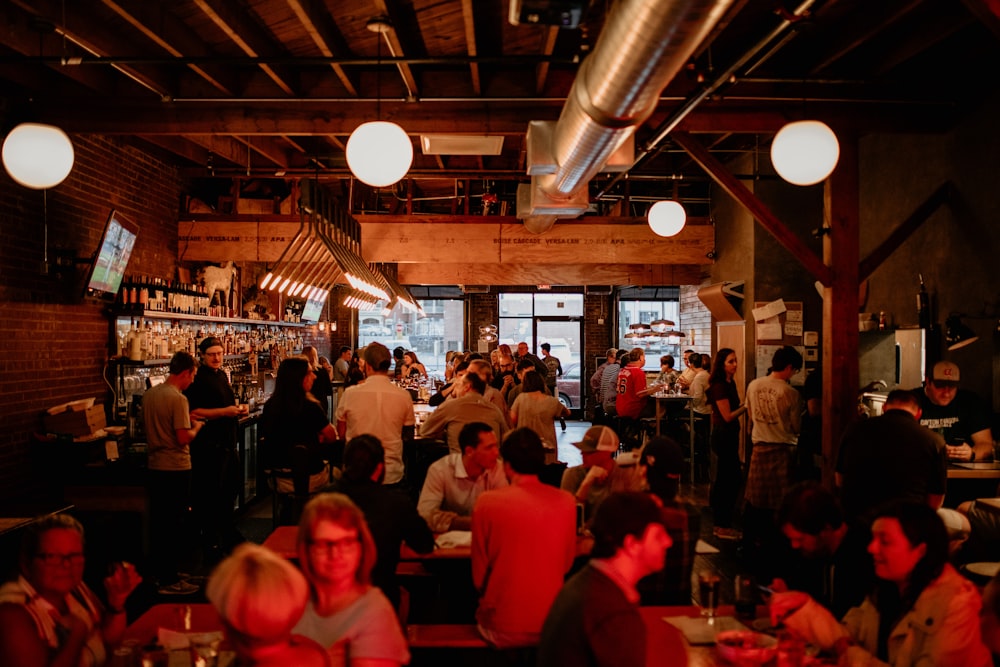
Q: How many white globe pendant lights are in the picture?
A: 4